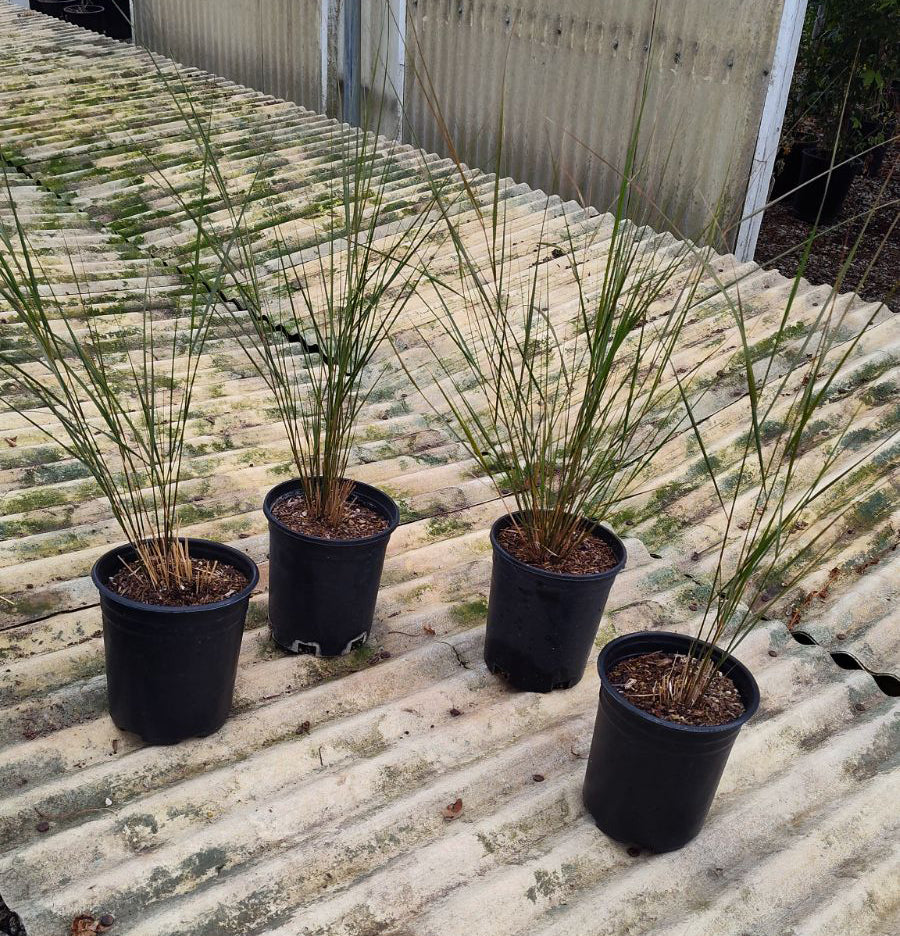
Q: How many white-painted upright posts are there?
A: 3